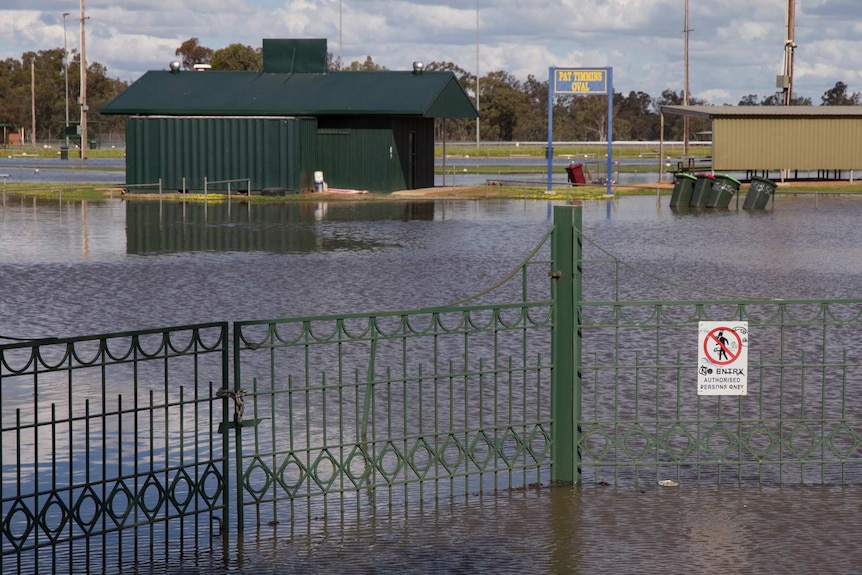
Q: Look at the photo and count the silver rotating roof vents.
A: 2